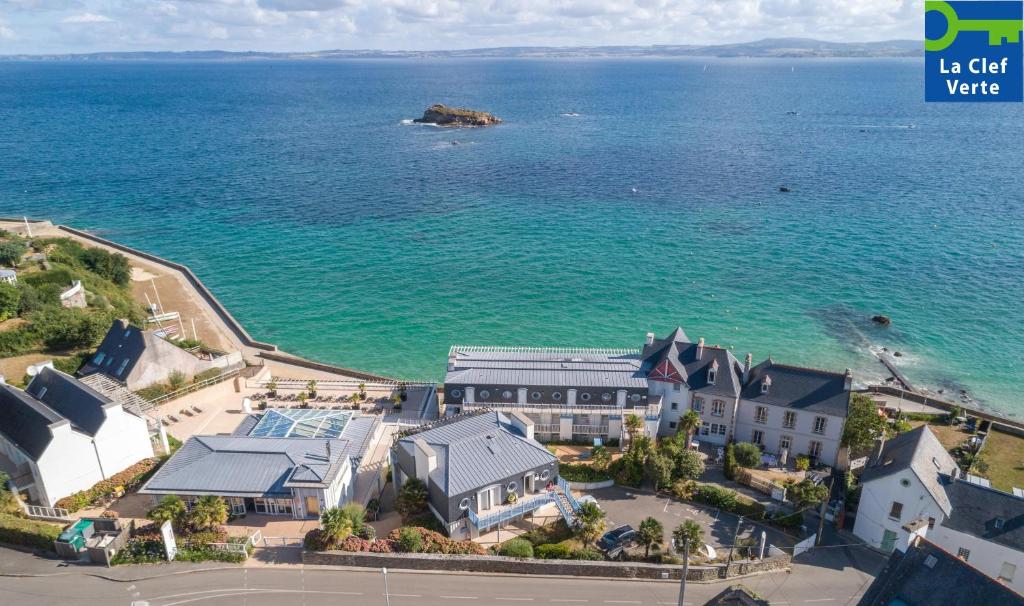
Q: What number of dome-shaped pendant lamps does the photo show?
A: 0